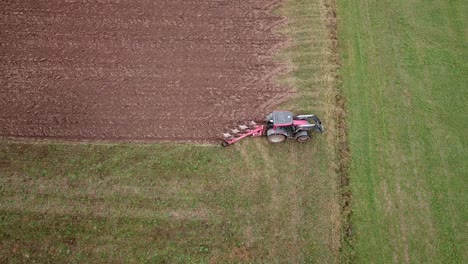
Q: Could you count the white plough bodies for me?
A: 4